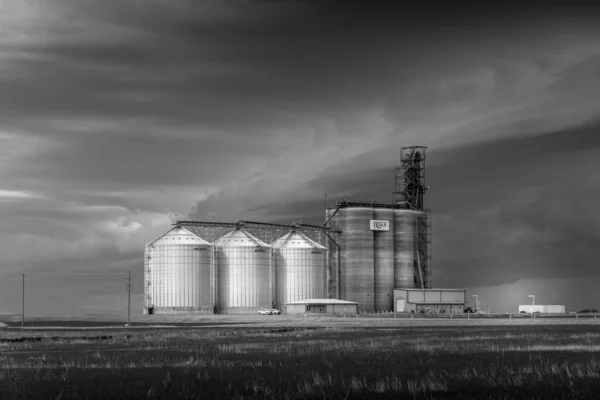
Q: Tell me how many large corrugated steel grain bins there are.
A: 3